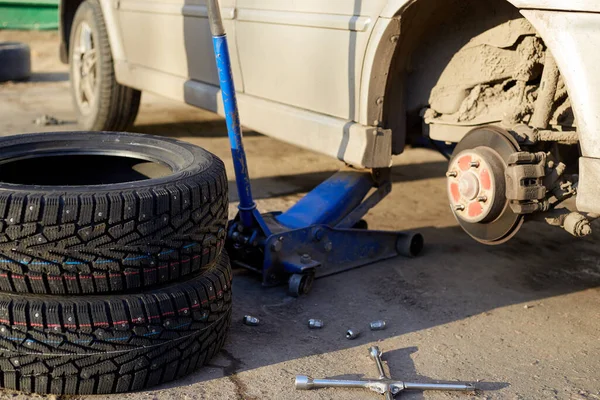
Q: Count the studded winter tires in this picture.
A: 2